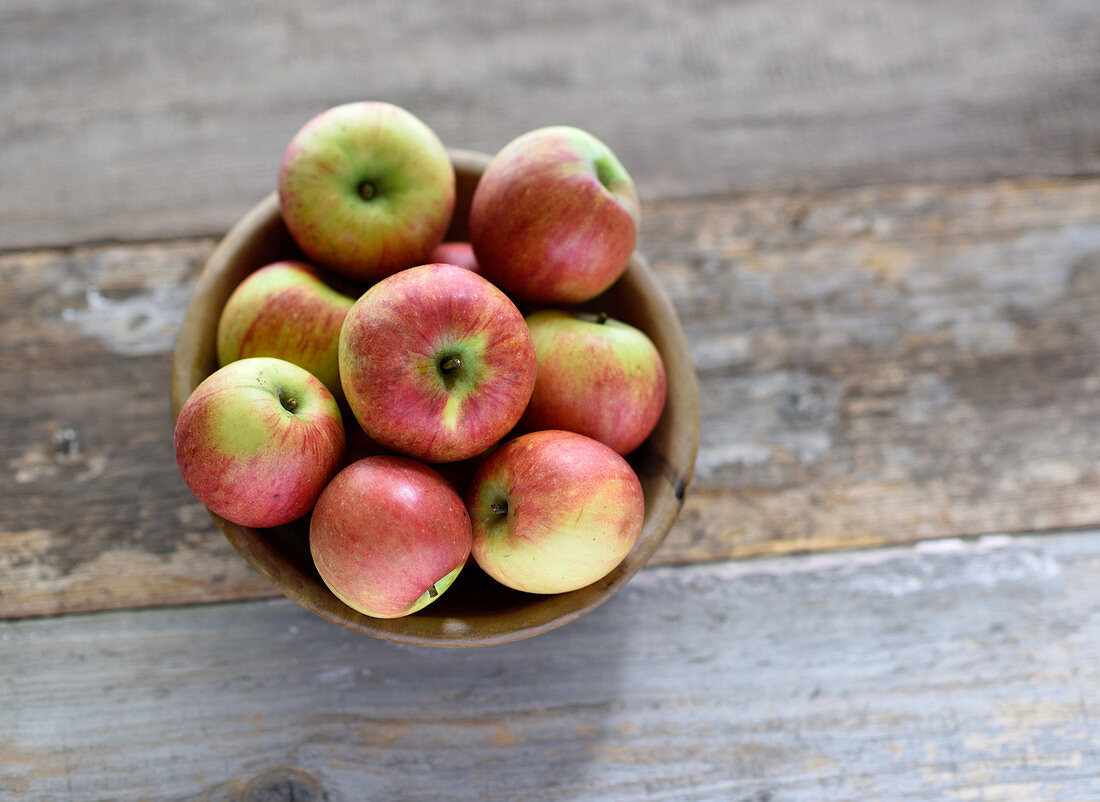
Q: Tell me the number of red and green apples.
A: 9